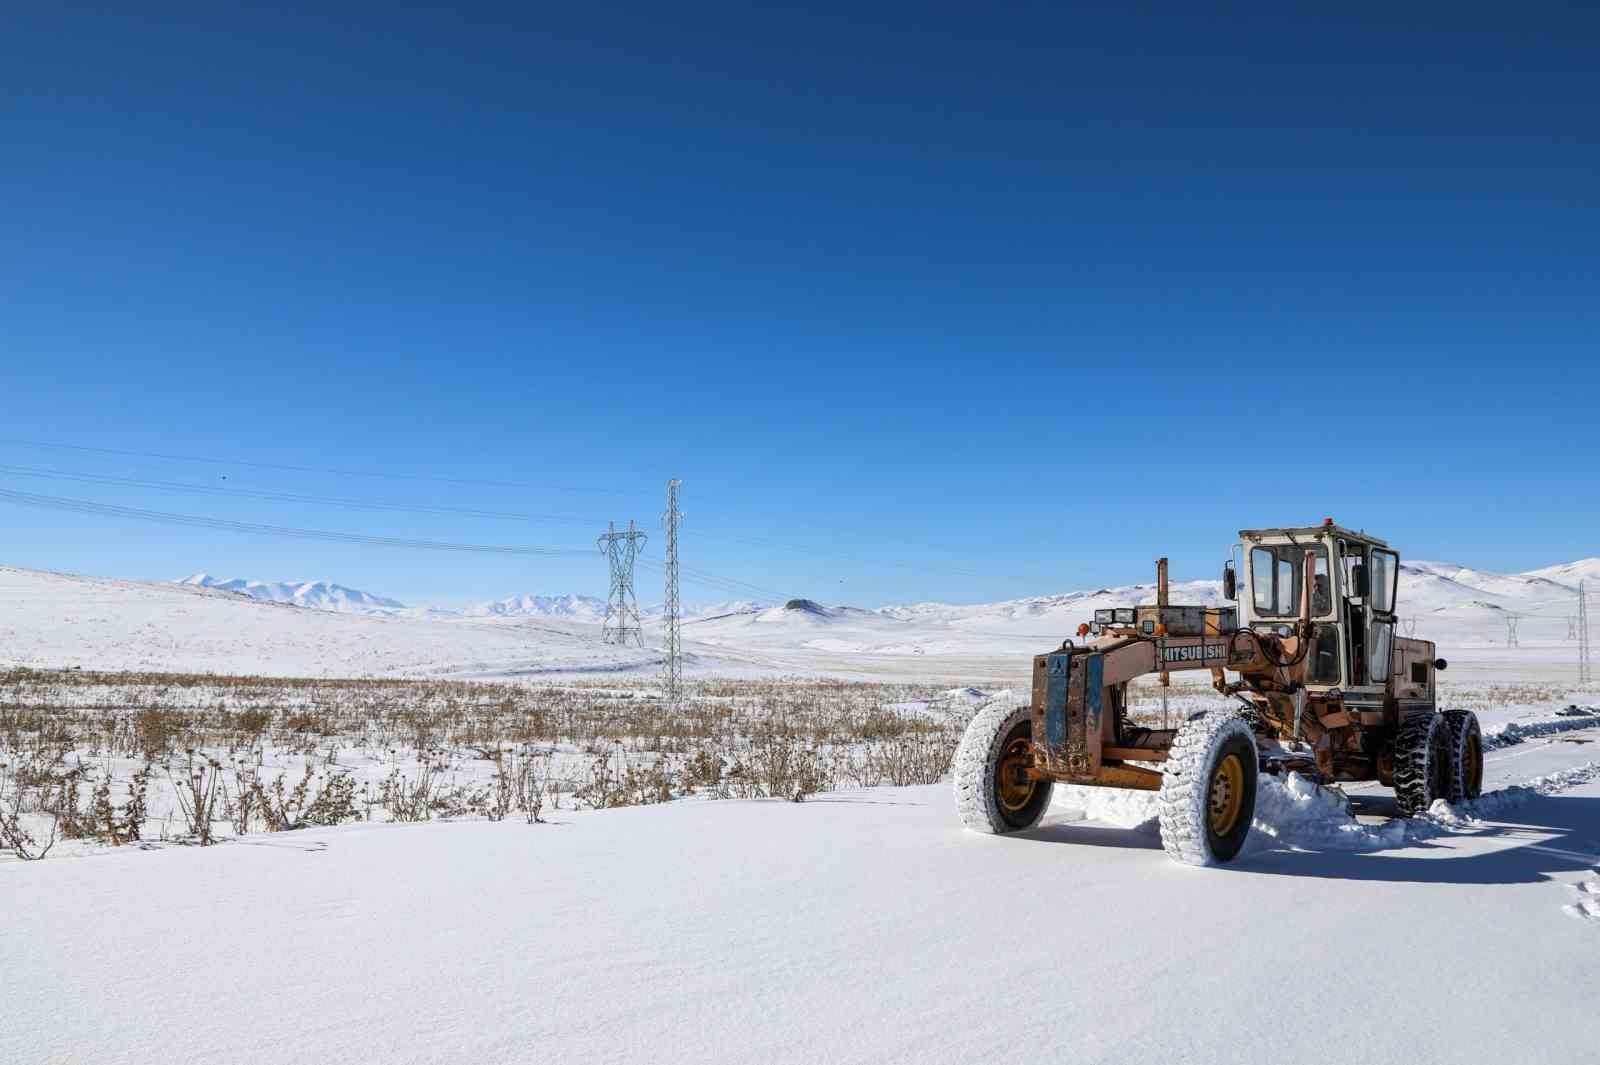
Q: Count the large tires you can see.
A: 4